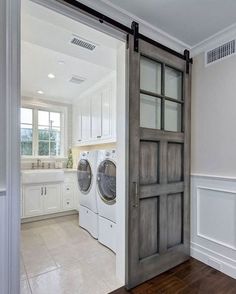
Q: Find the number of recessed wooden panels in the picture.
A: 4